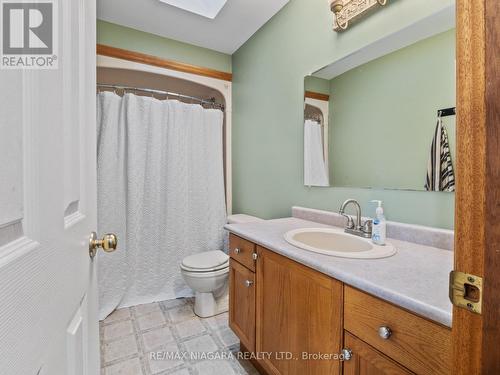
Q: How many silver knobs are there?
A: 5